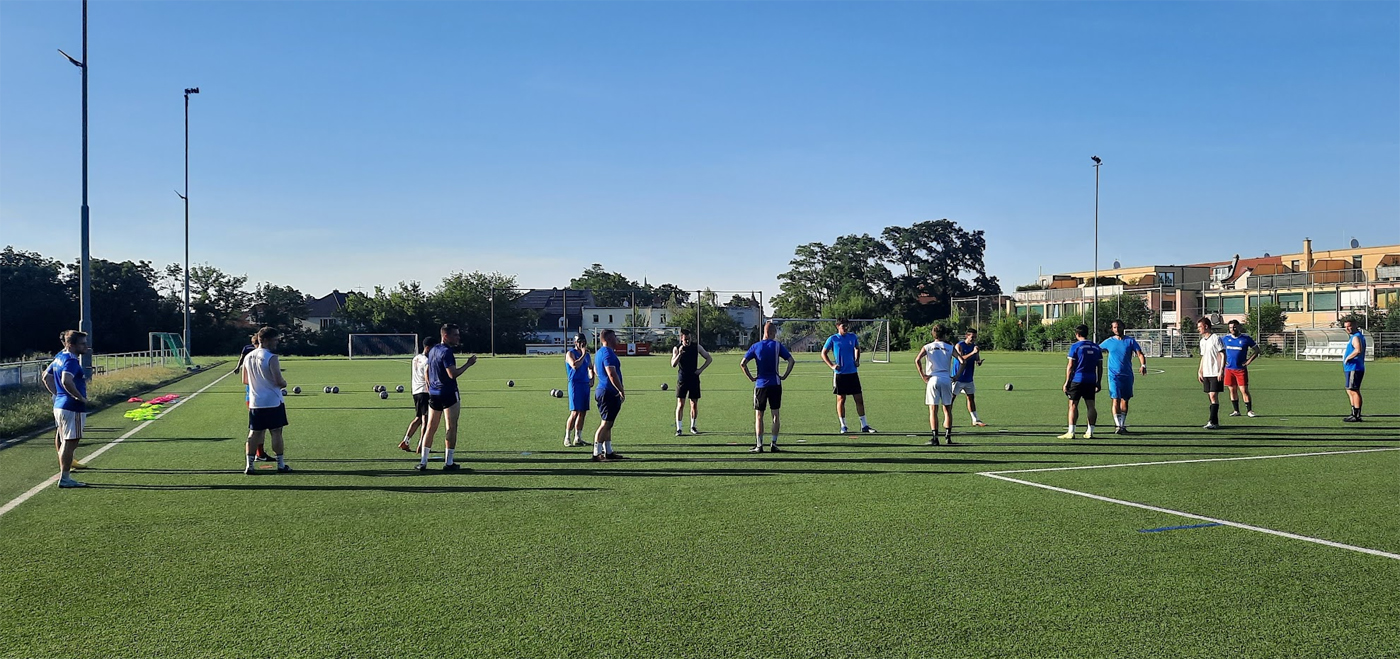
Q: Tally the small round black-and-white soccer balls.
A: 13